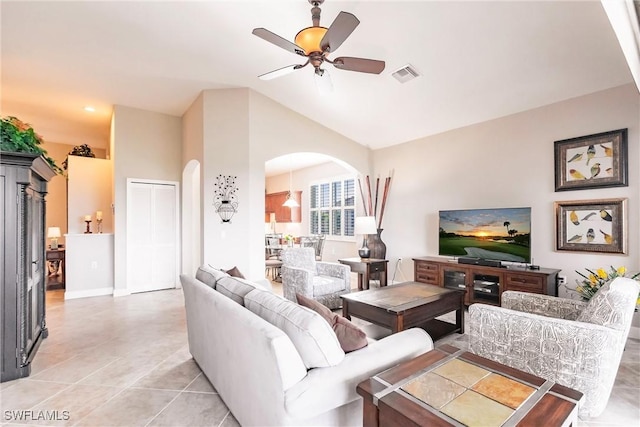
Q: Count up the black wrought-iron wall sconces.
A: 1